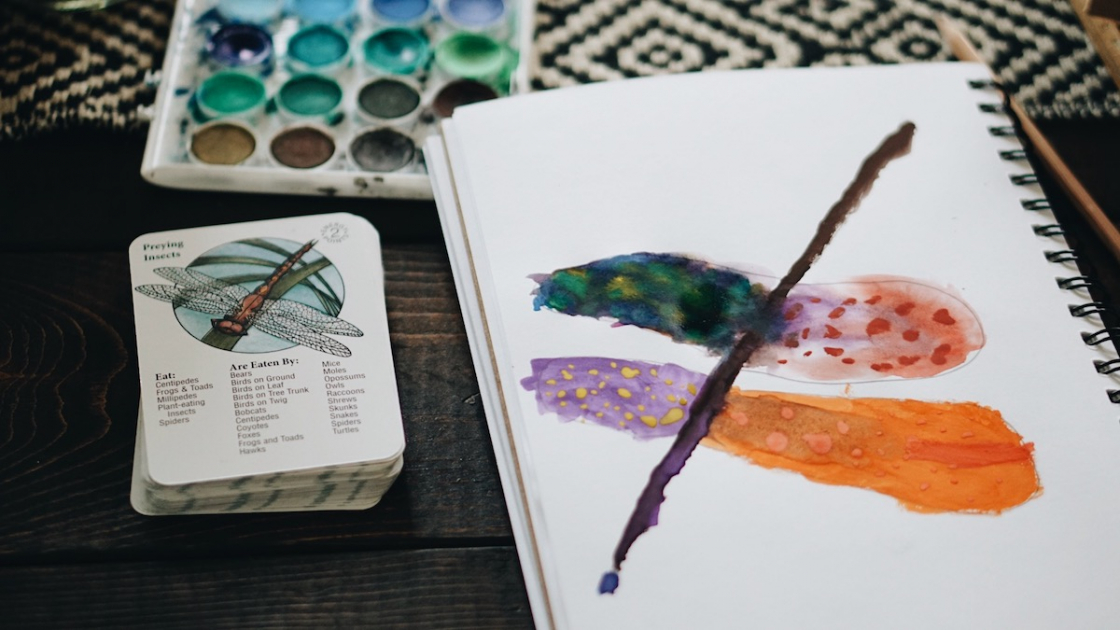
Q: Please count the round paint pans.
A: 15